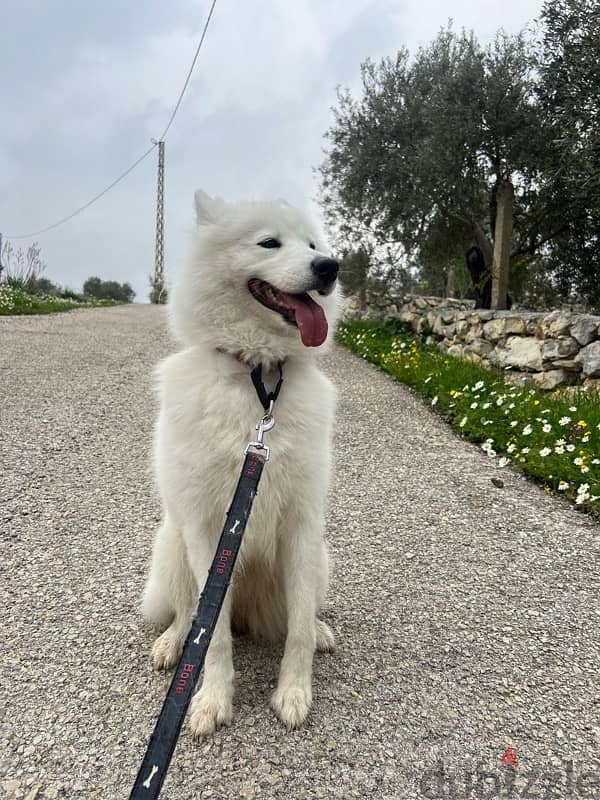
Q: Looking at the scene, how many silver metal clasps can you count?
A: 1